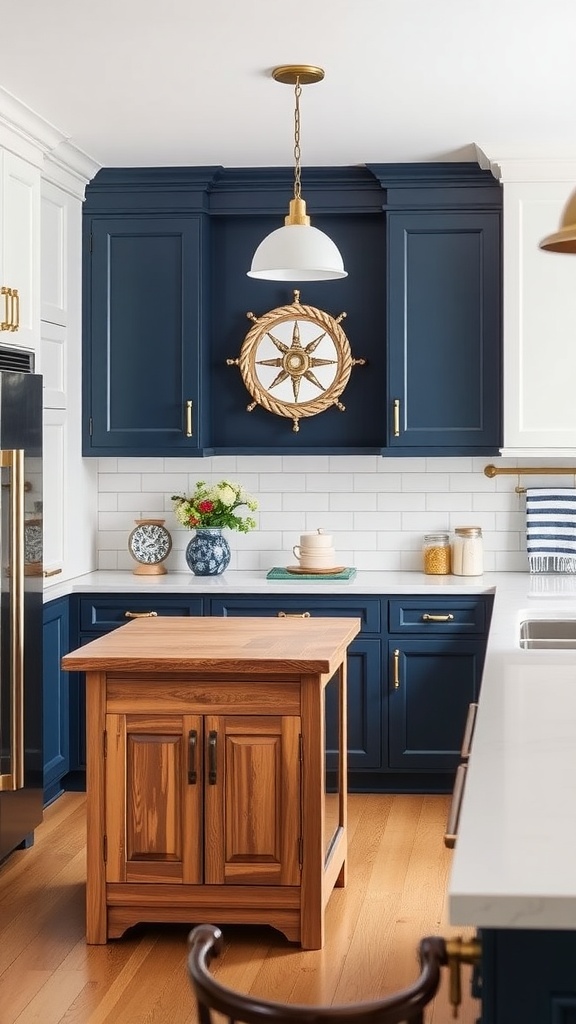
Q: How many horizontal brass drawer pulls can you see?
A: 3